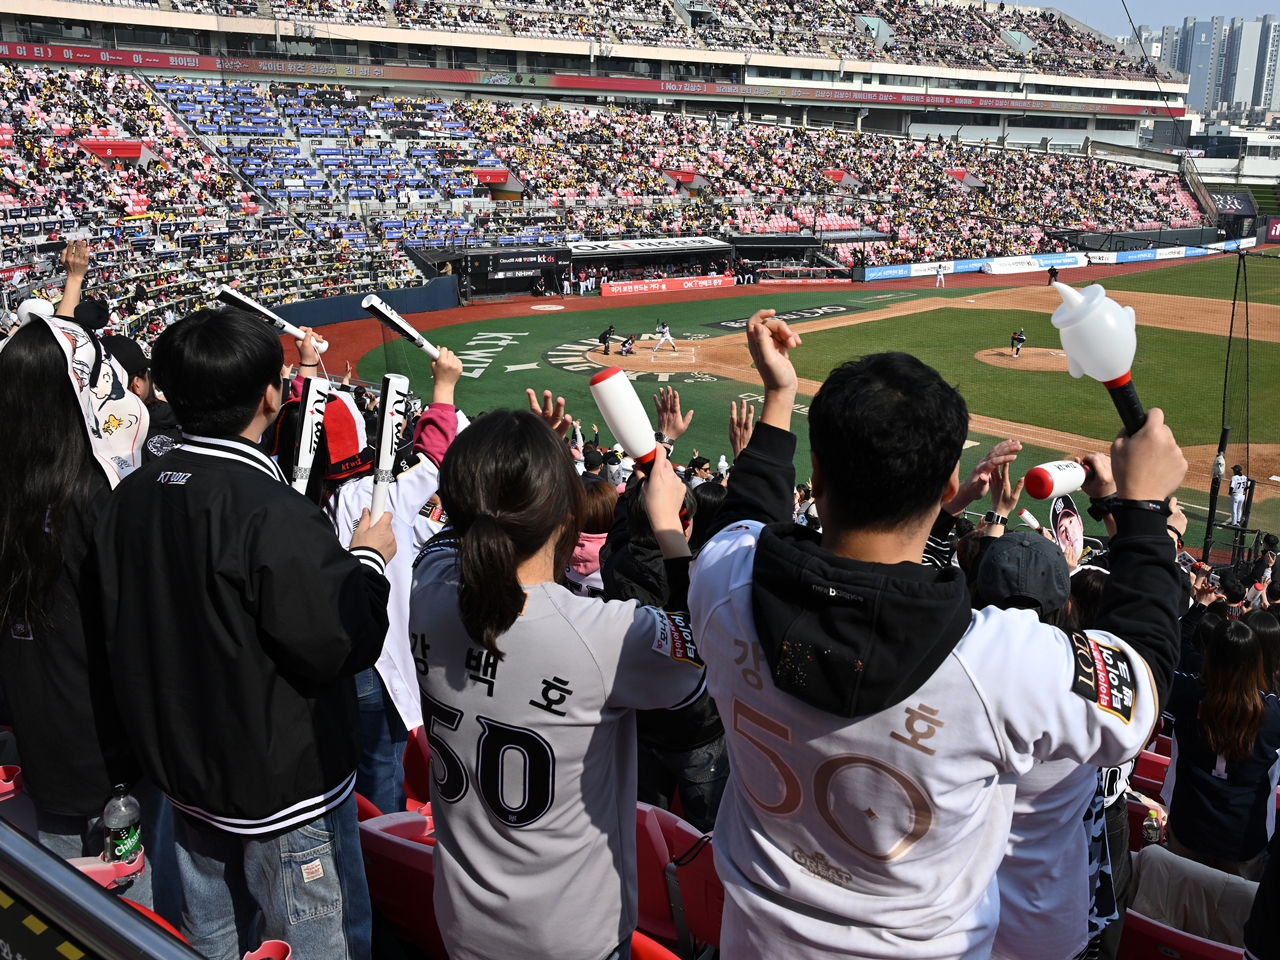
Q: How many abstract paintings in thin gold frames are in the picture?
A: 0